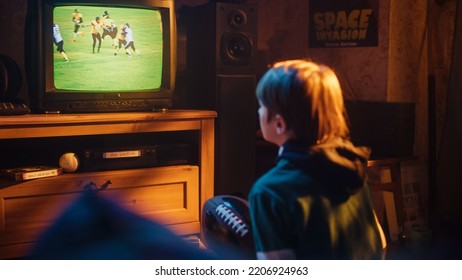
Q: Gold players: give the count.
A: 4